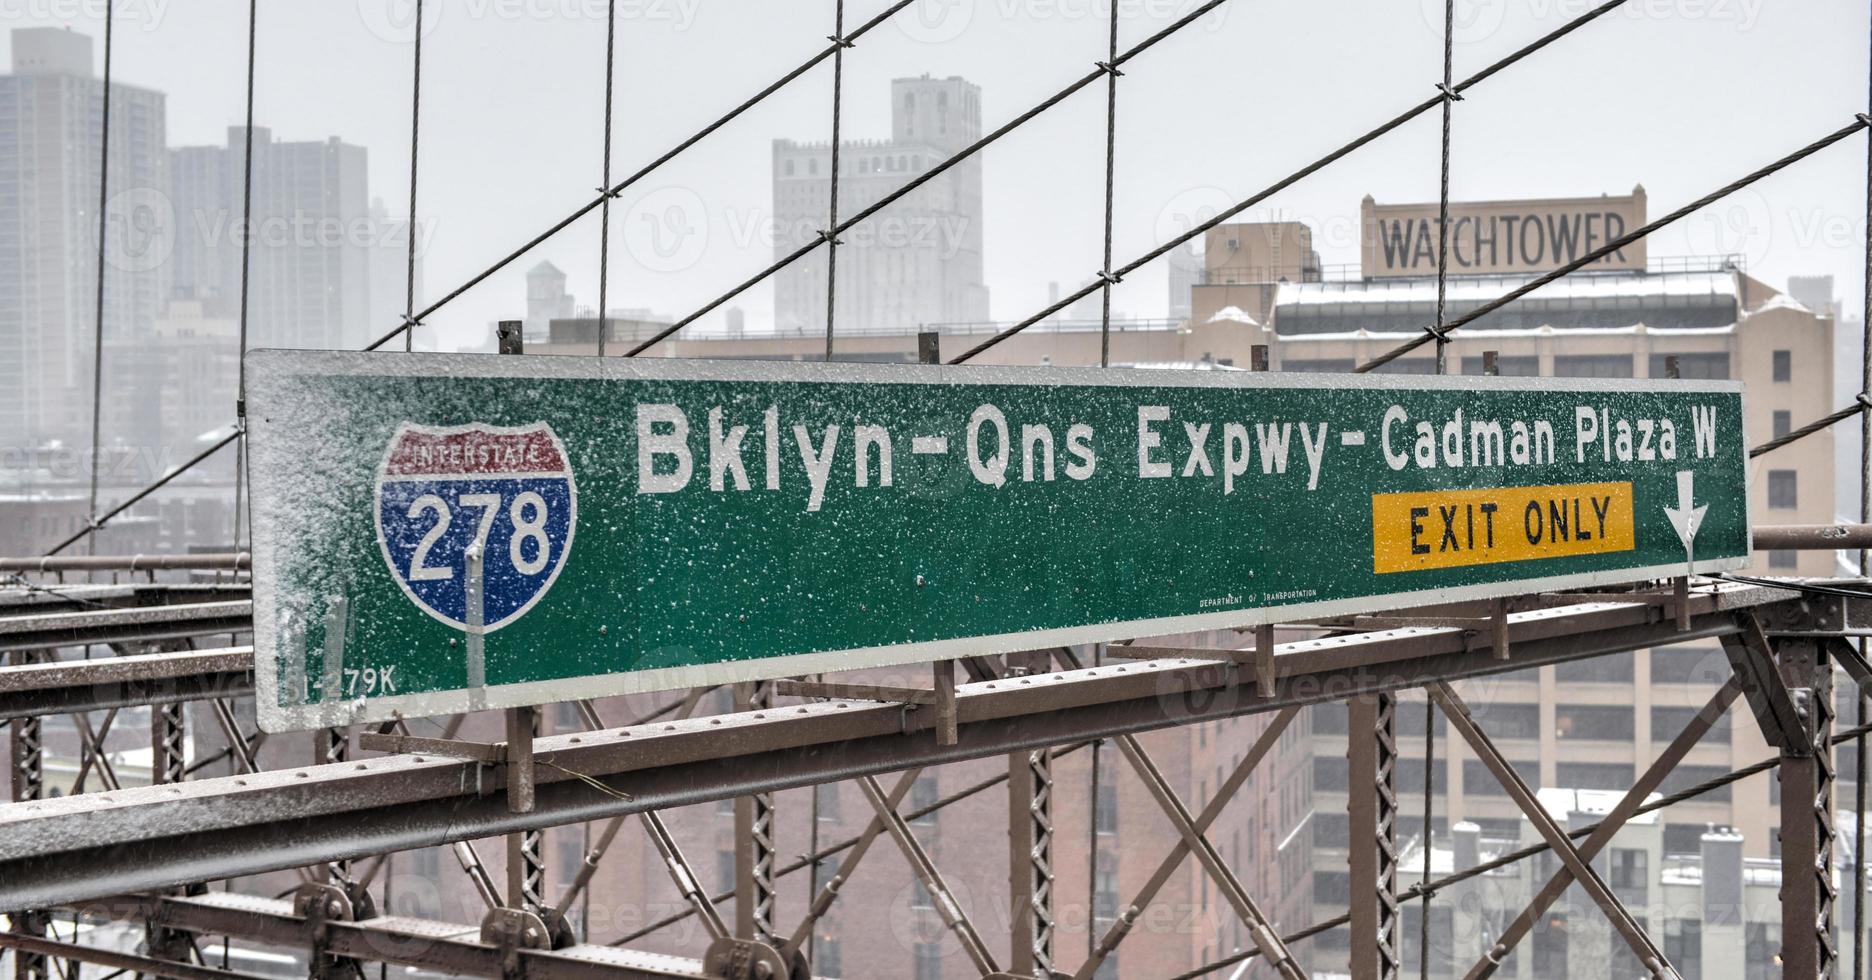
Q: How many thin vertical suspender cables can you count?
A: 8